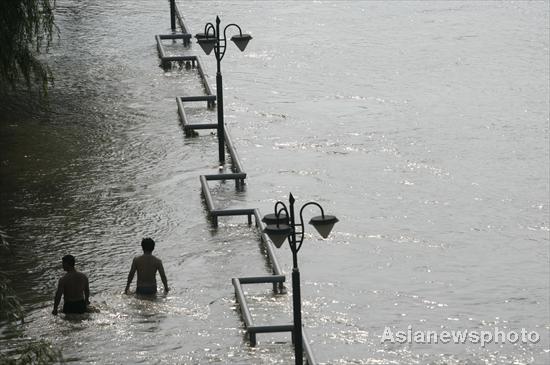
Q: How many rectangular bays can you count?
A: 4